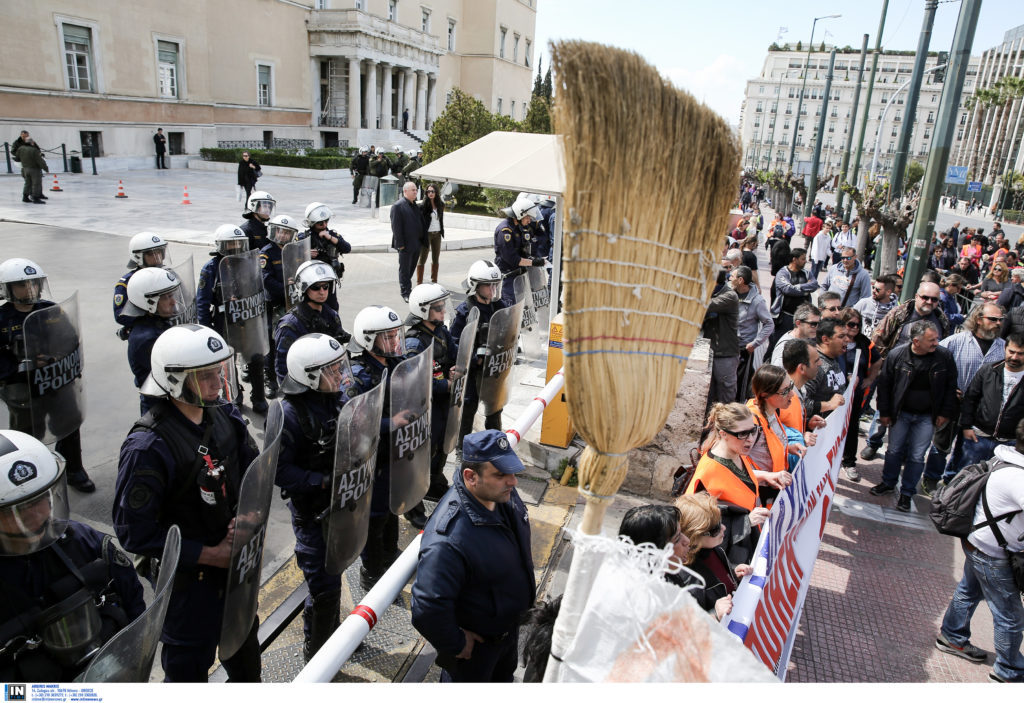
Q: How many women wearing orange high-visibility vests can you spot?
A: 2